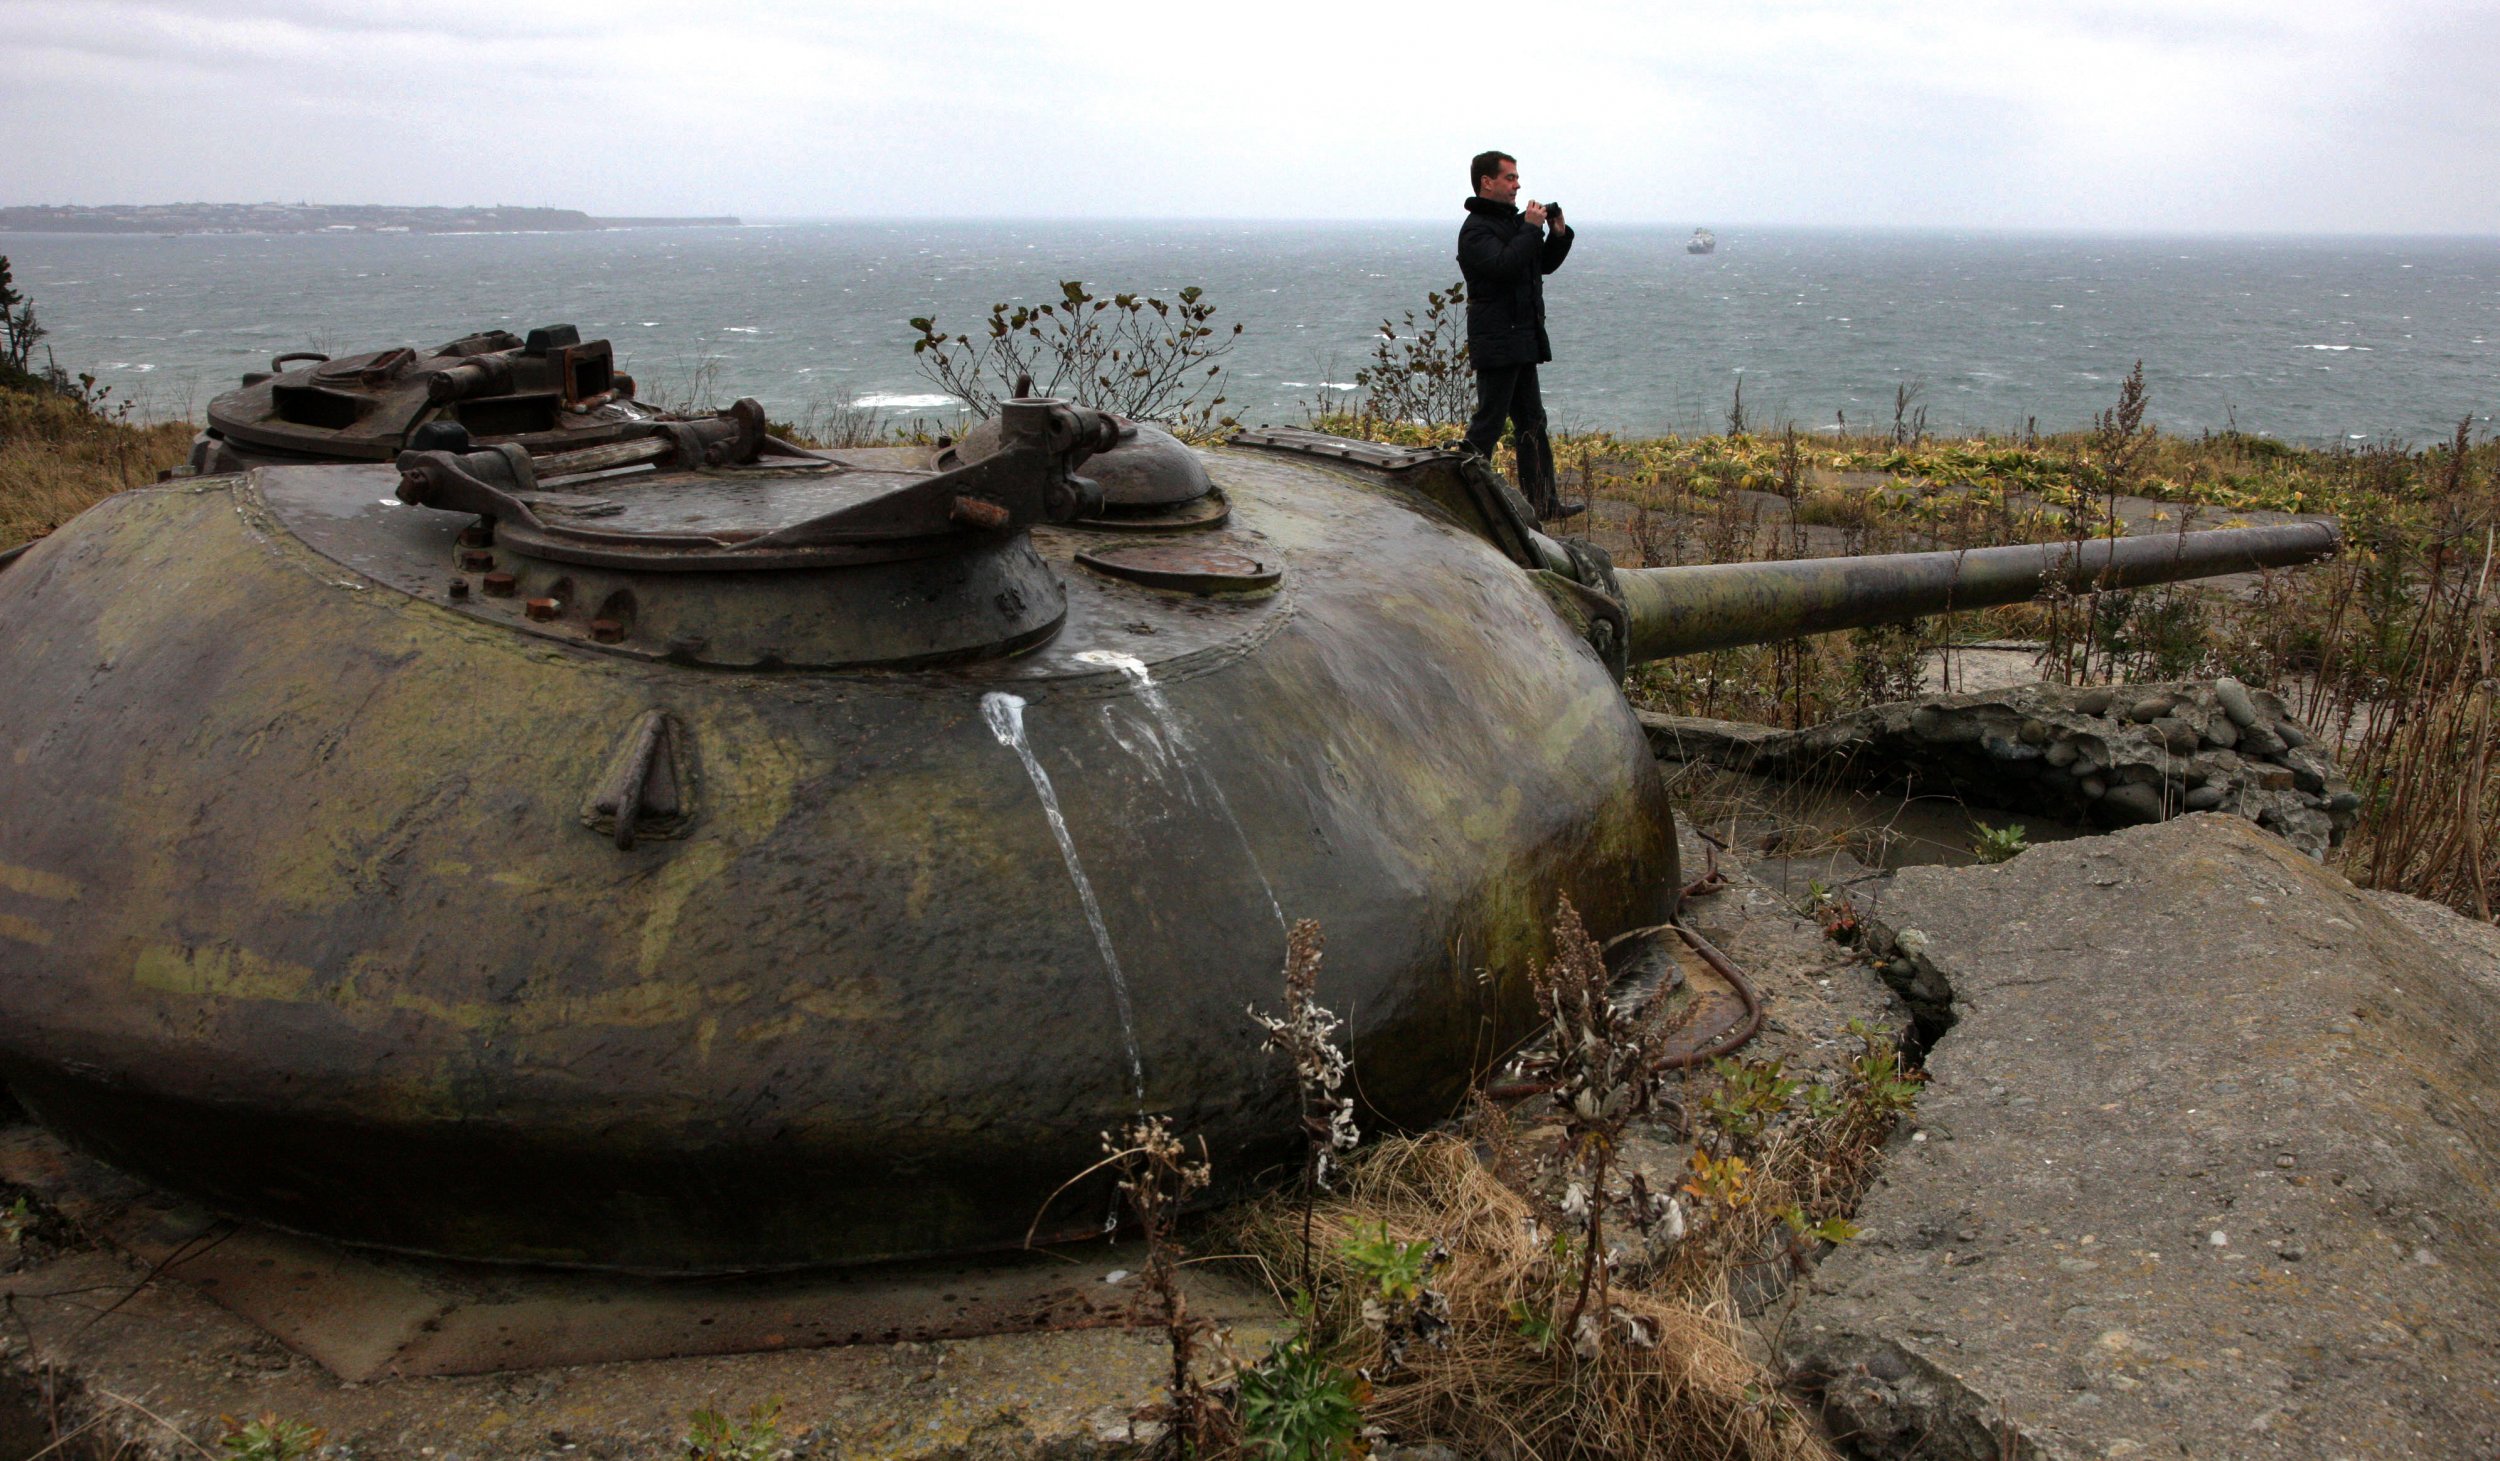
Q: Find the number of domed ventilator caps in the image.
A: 1